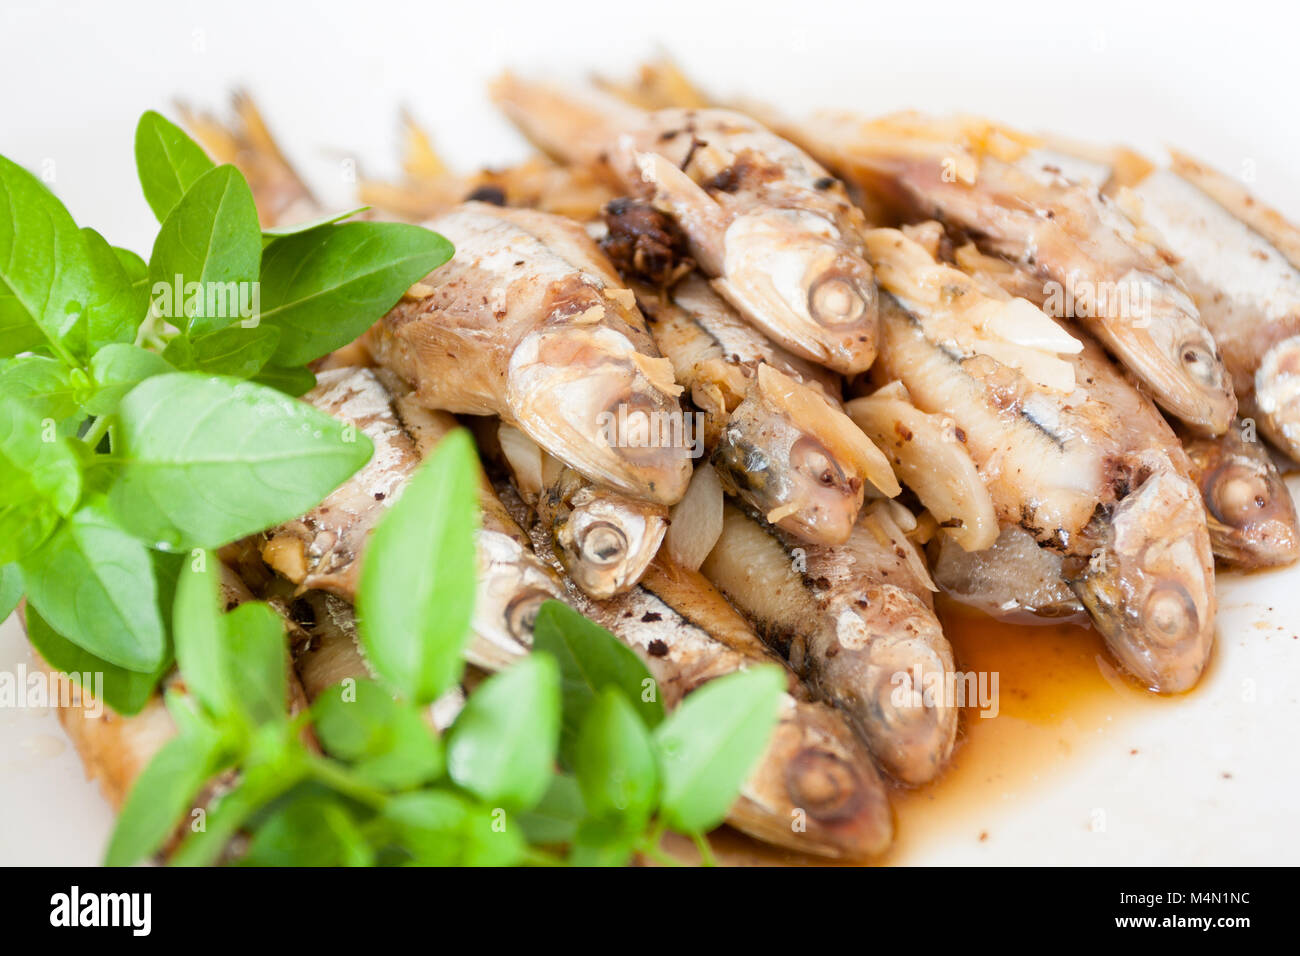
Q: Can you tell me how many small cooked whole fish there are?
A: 11